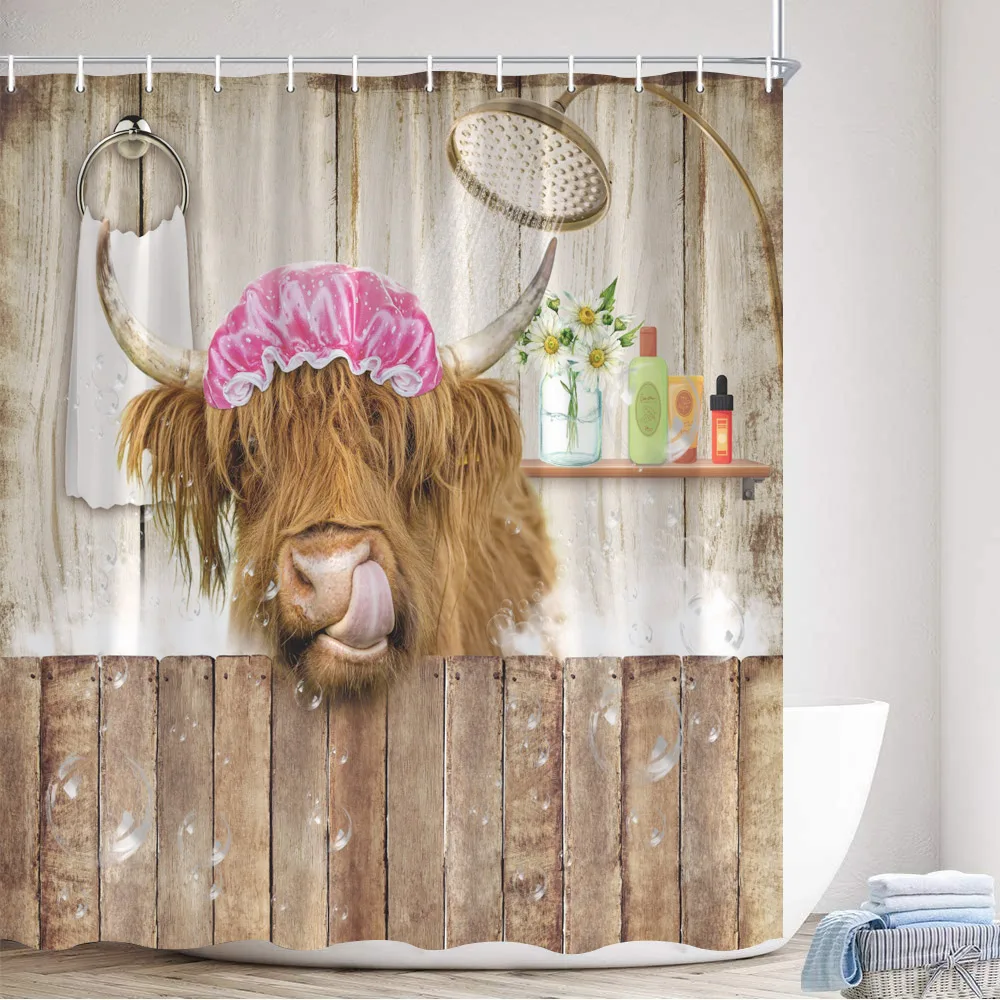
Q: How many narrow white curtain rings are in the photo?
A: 12